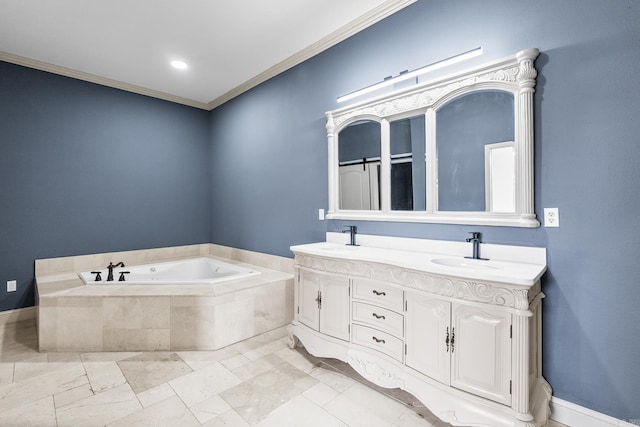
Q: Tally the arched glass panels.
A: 2